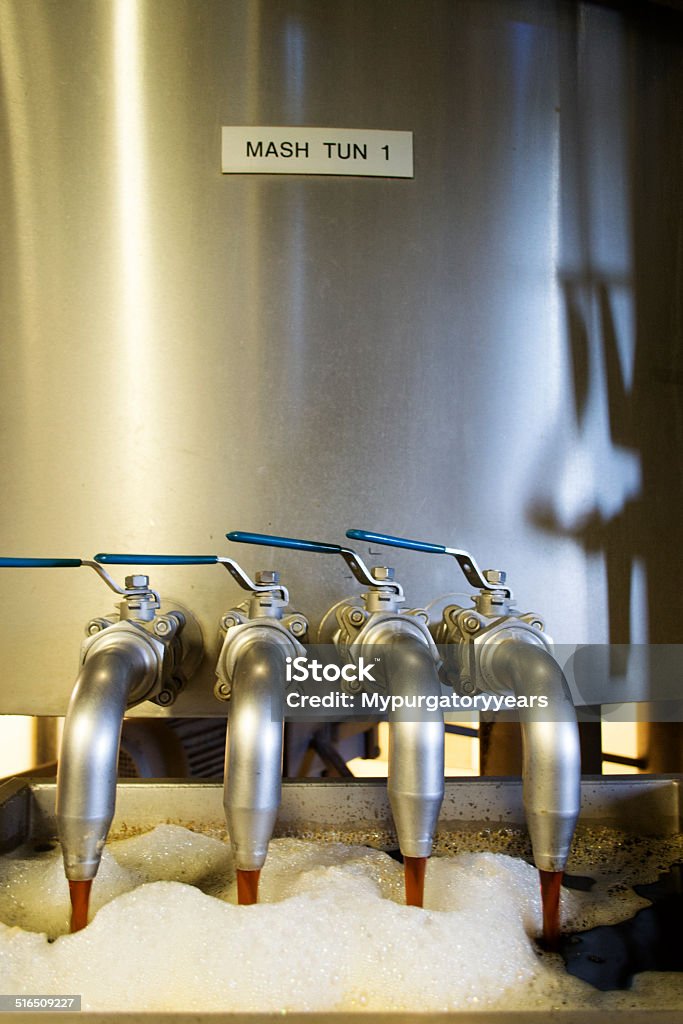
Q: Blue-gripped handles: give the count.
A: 4